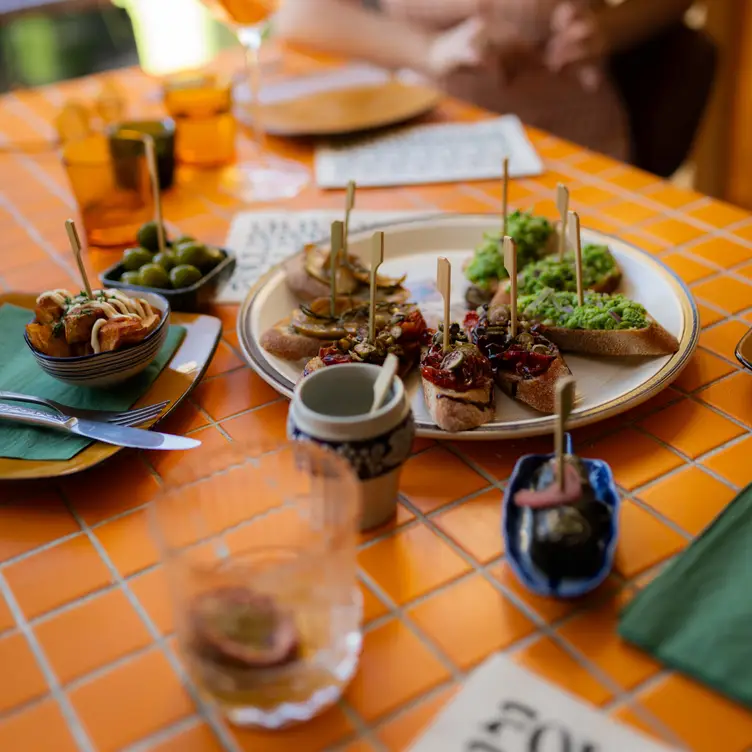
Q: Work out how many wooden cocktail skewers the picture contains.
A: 12